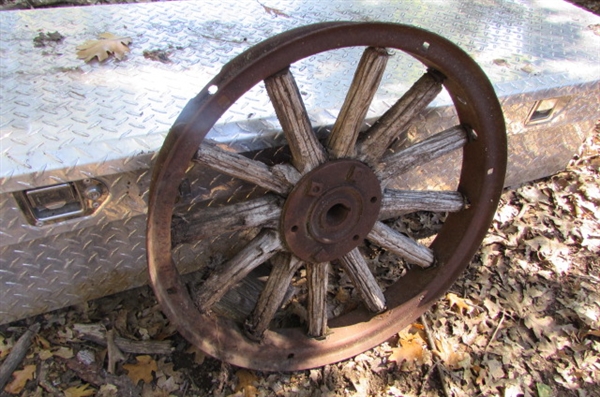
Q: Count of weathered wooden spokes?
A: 12